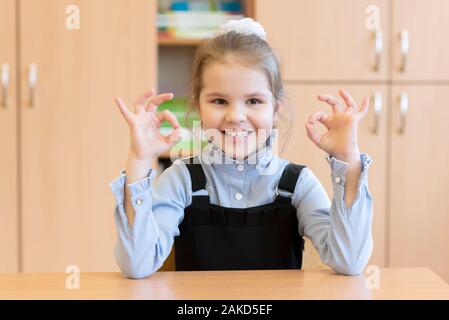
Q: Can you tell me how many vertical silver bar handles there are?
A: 6